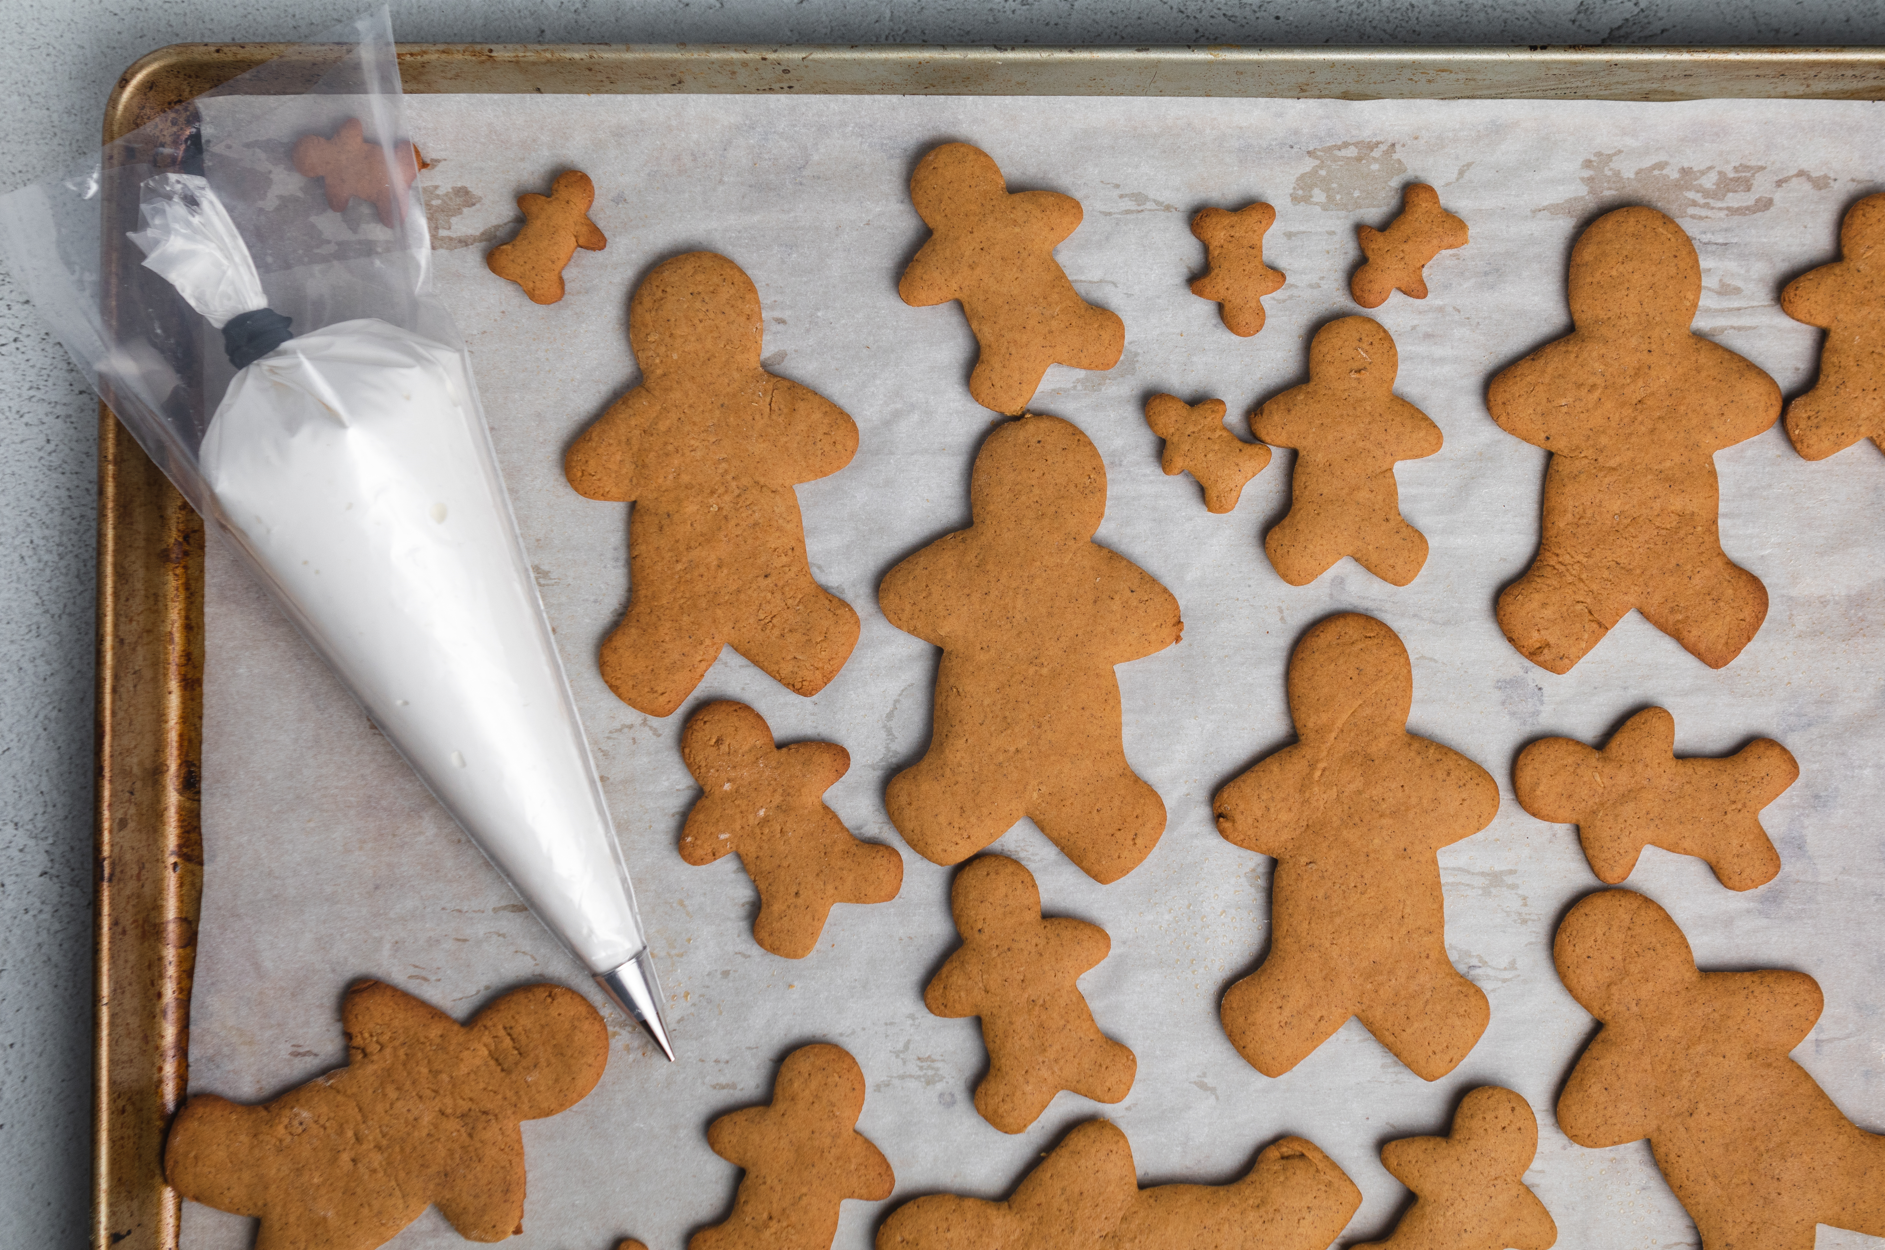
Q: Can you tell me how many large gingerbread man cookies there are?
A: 7